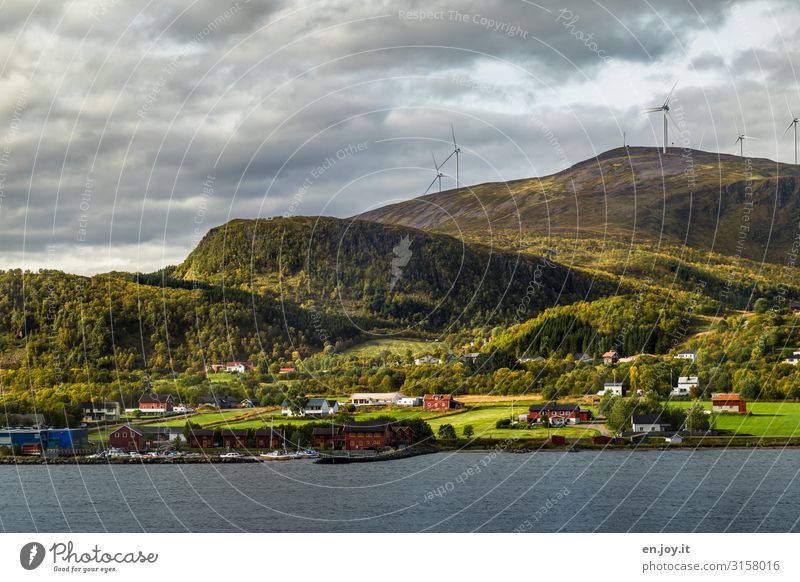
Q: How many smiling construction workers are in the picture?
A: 0